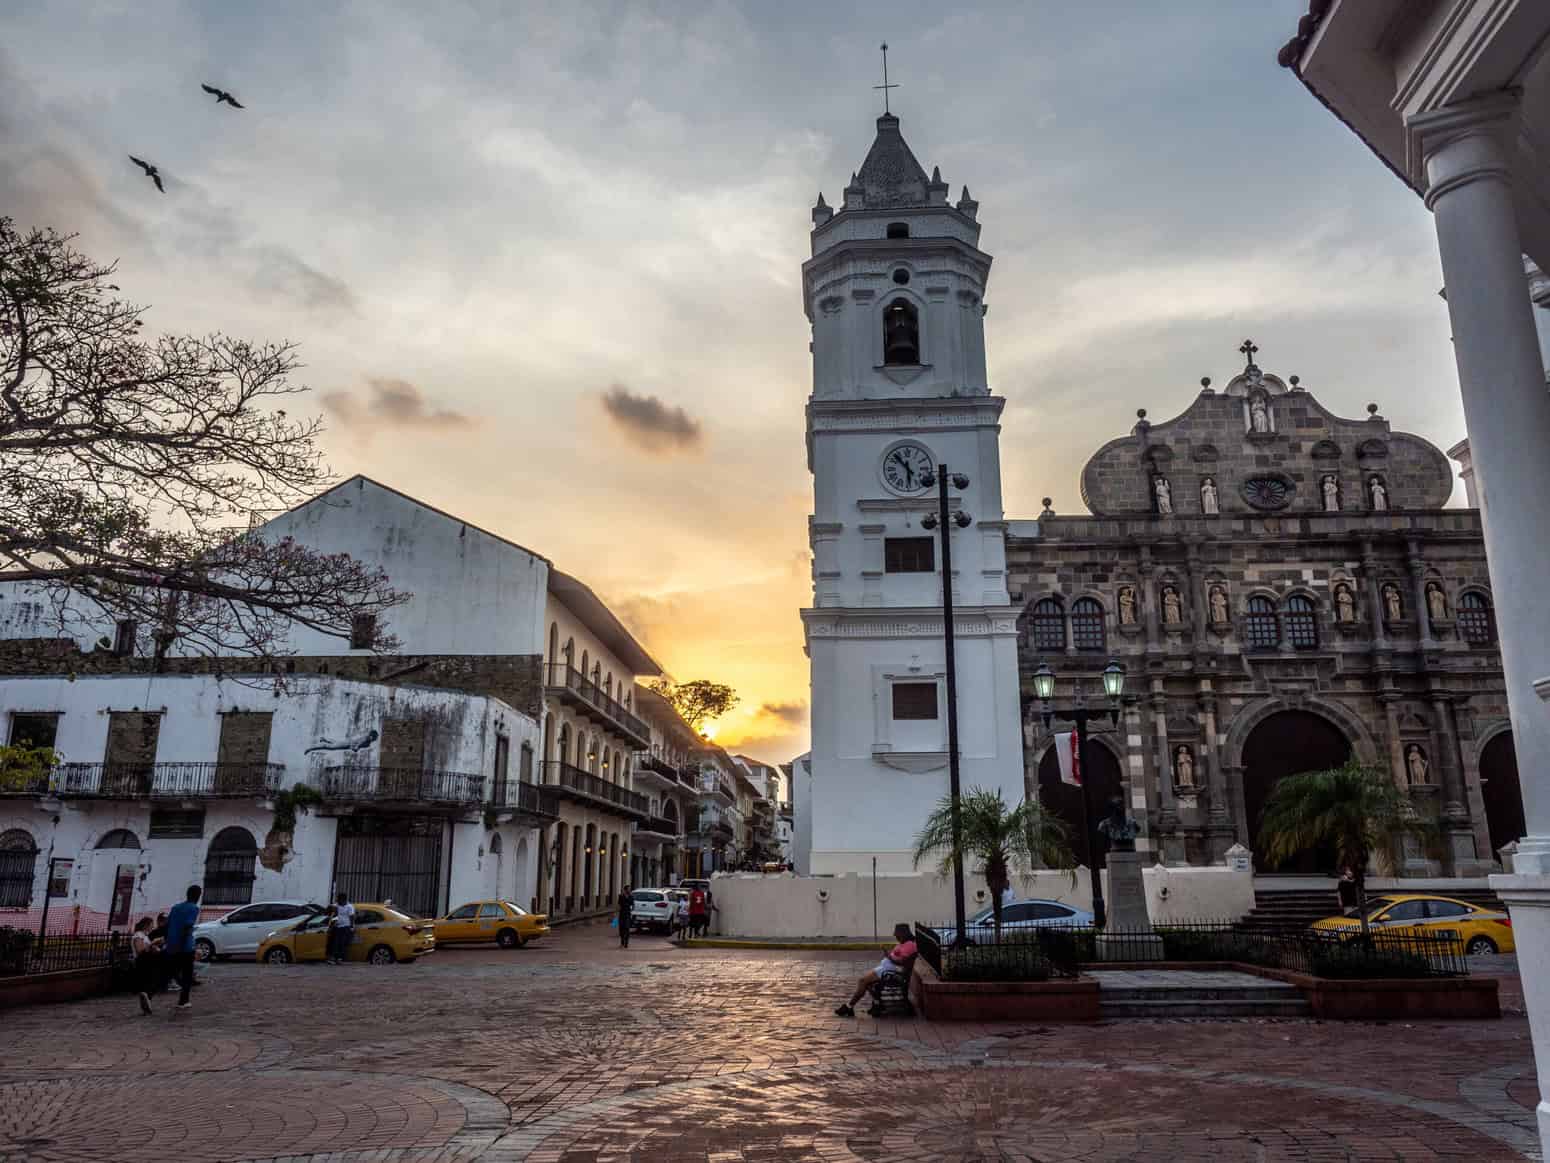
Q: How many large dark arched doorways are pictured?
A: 3